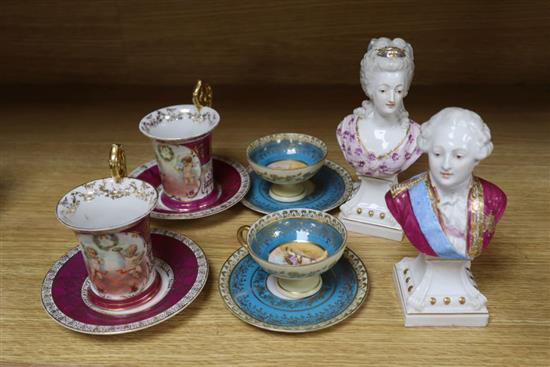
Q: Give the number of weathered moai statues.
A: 0